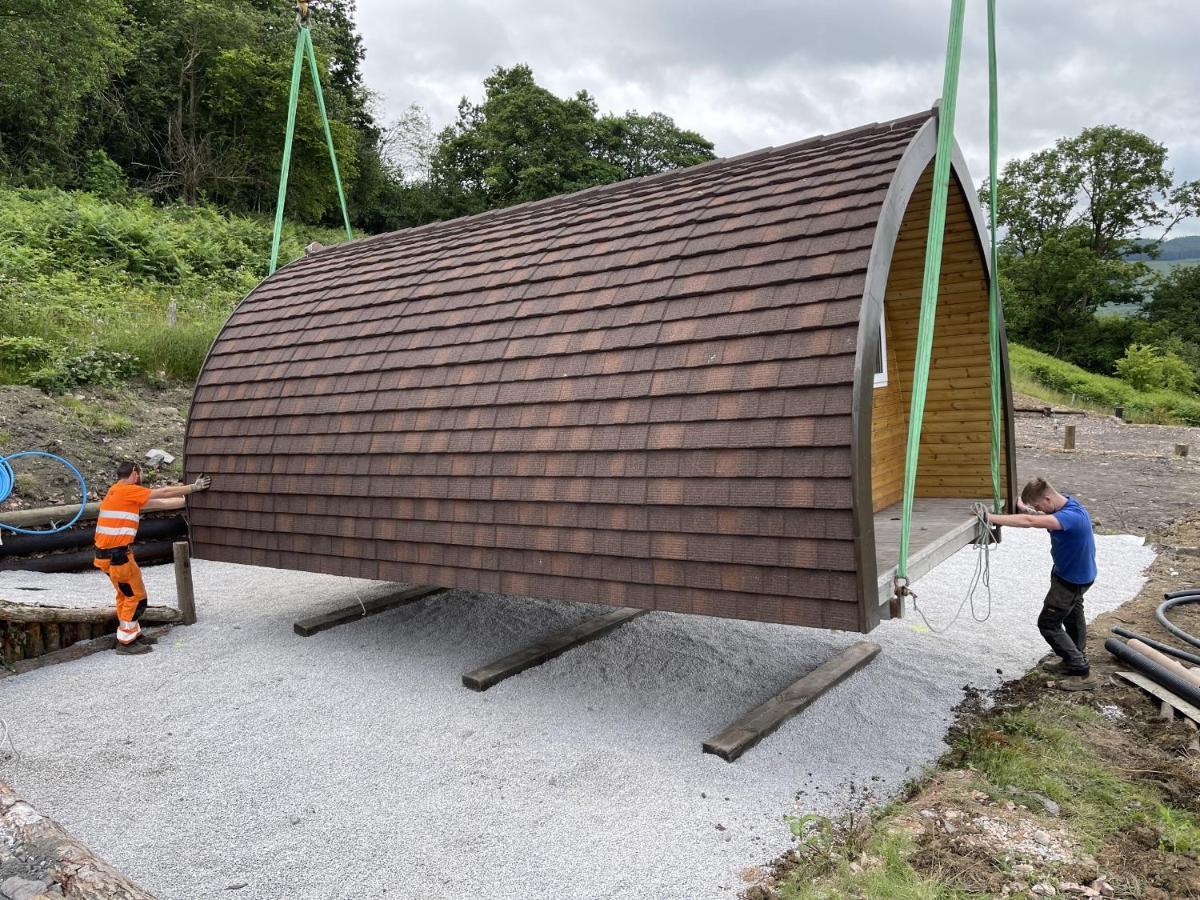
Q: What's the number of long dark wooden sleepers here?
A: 3